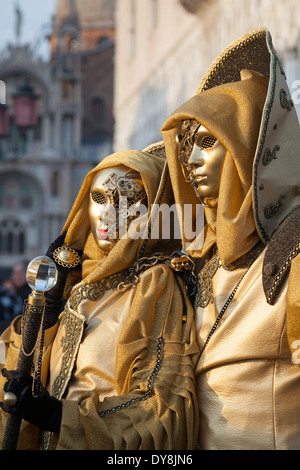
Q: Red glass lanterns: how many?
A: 2